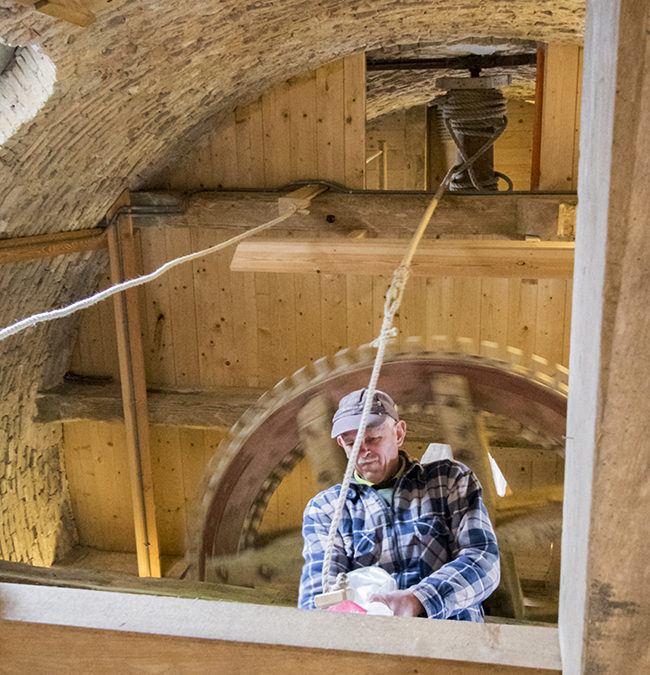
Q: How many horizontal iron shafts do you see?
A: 1